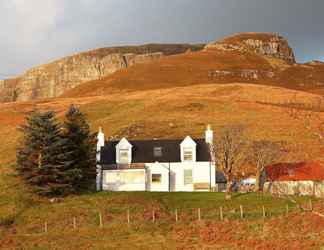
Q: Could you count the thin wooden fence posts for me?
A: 12